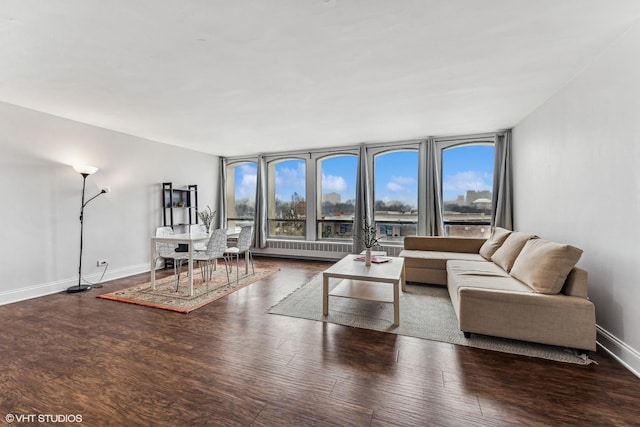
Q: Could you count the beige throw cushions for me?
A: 3